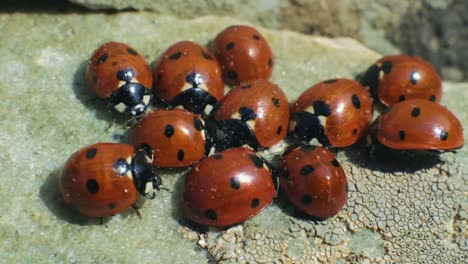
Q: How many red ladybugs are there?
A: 11